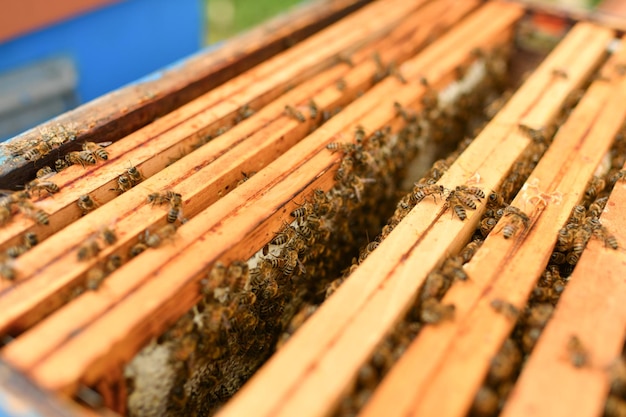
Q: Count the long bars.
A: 6